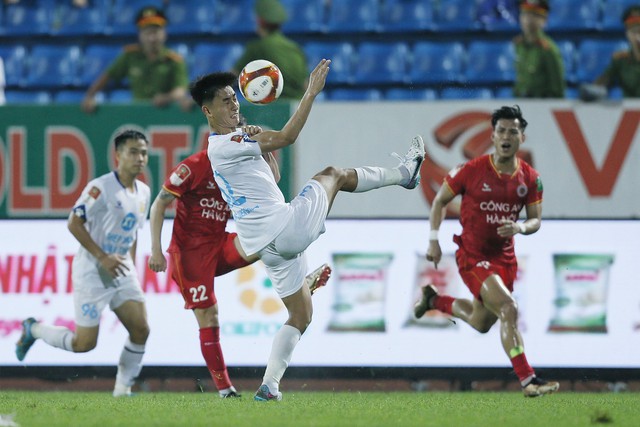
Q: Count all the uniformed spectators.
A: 4